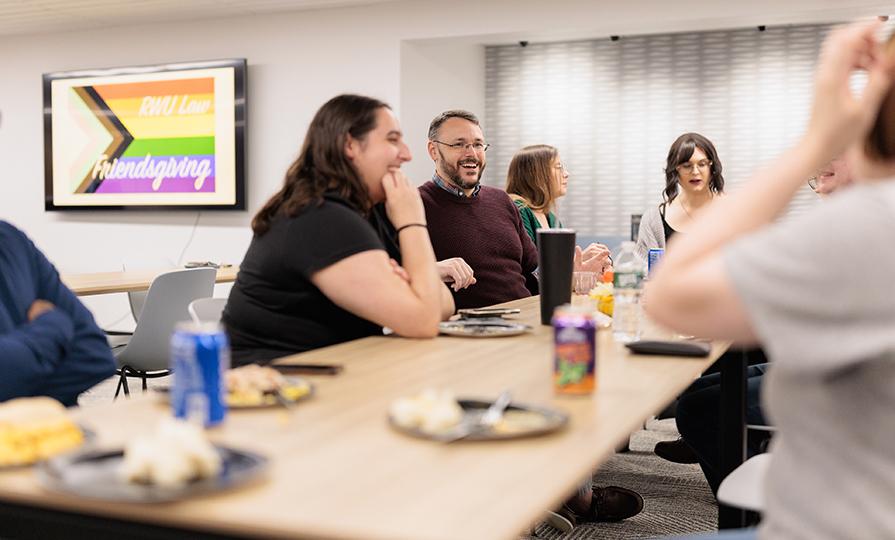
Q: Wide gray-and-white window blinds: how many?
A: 1